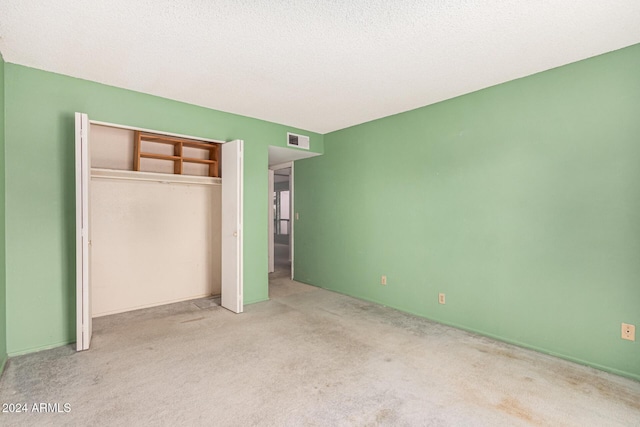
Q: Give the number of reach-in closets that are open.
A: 1